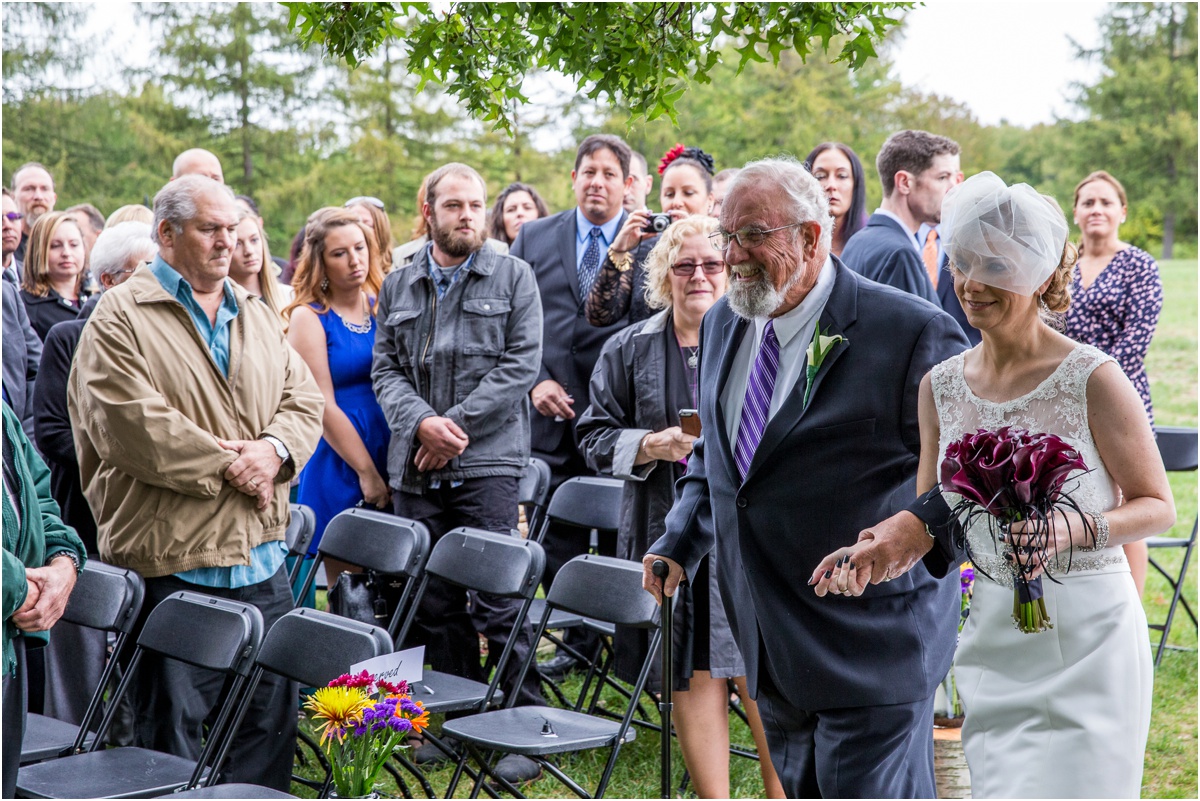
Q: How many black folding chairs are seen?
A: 10